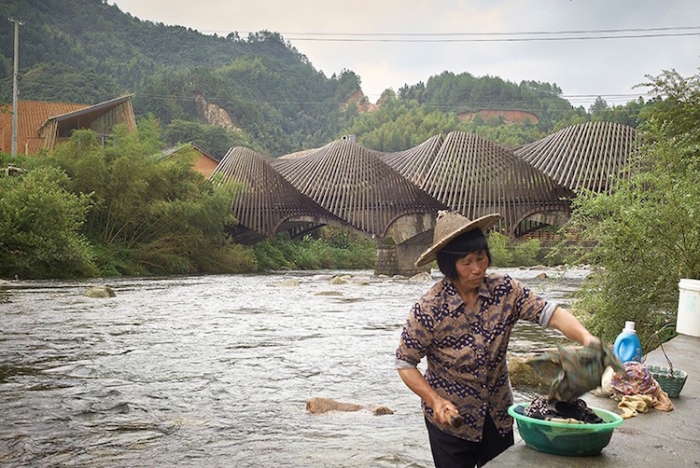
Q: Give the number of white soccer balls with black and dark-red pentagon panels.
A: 0